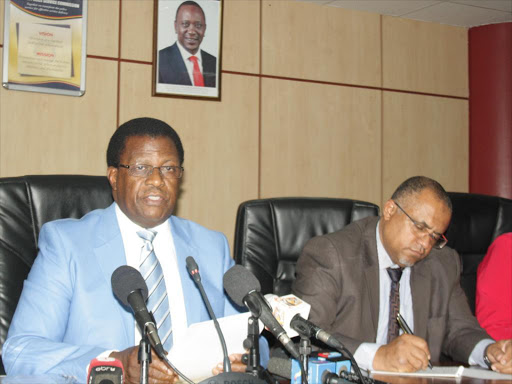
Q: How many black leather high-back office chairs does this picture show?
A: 3